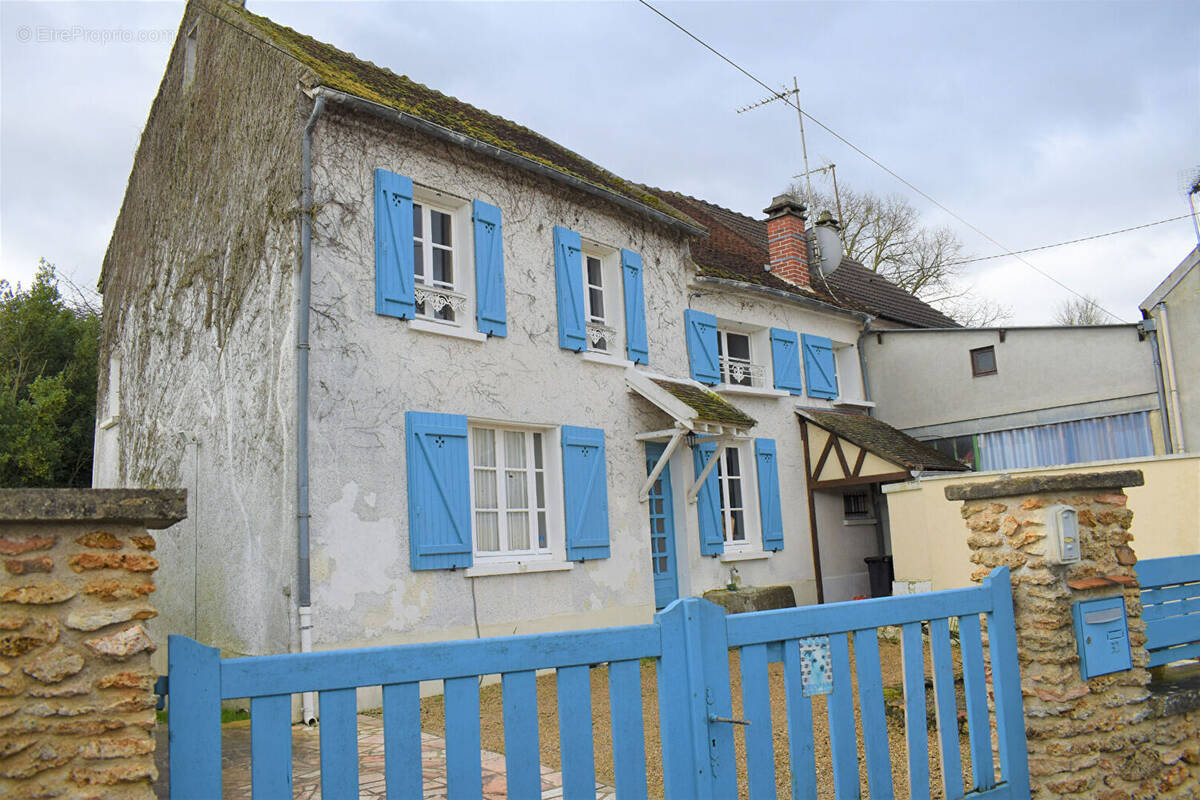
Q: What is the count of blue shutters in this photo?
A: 11